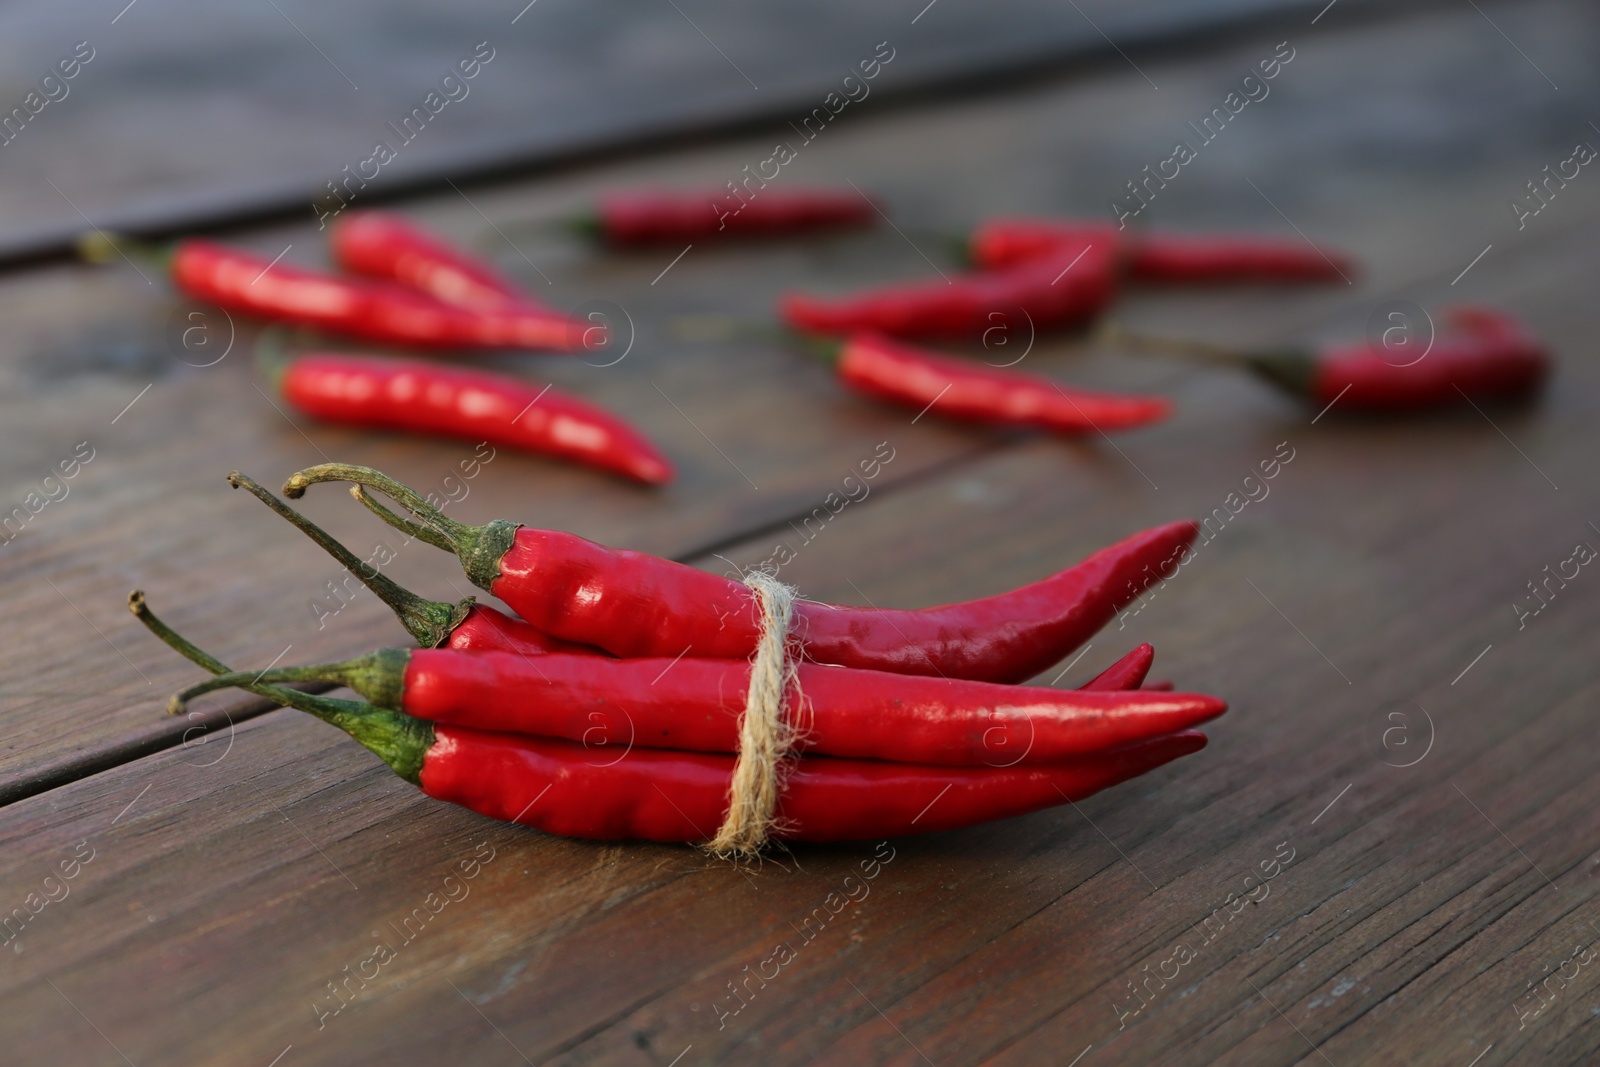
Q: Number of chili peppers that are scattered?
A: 8